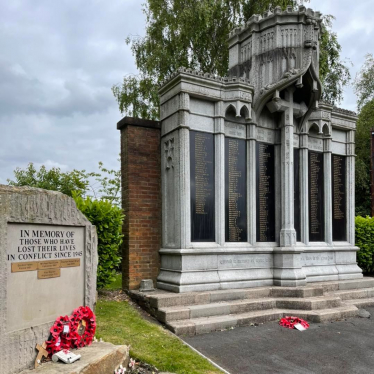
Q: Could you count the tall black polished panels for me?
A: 6